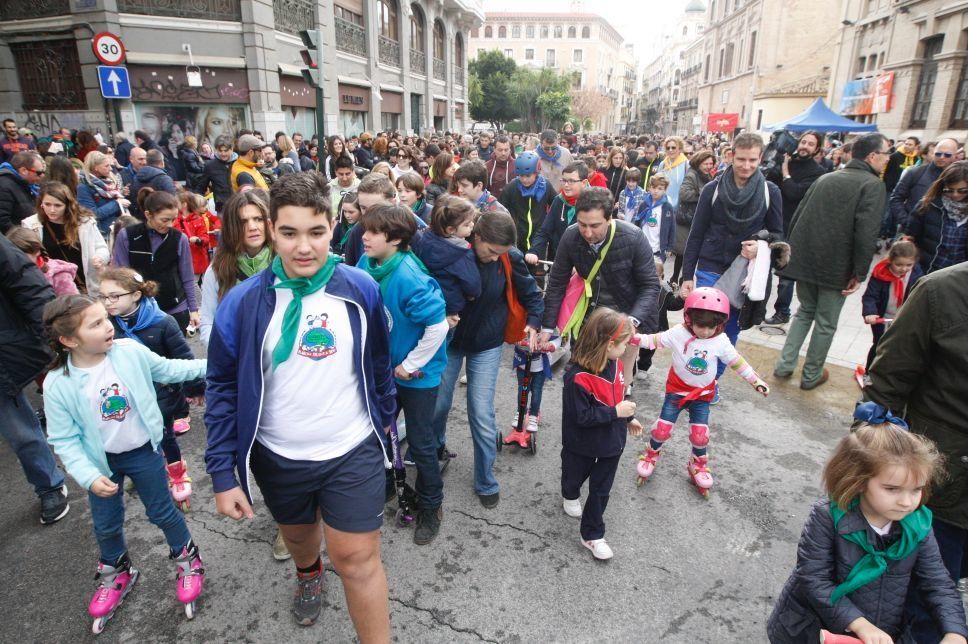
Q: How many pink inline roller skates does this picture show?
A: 5